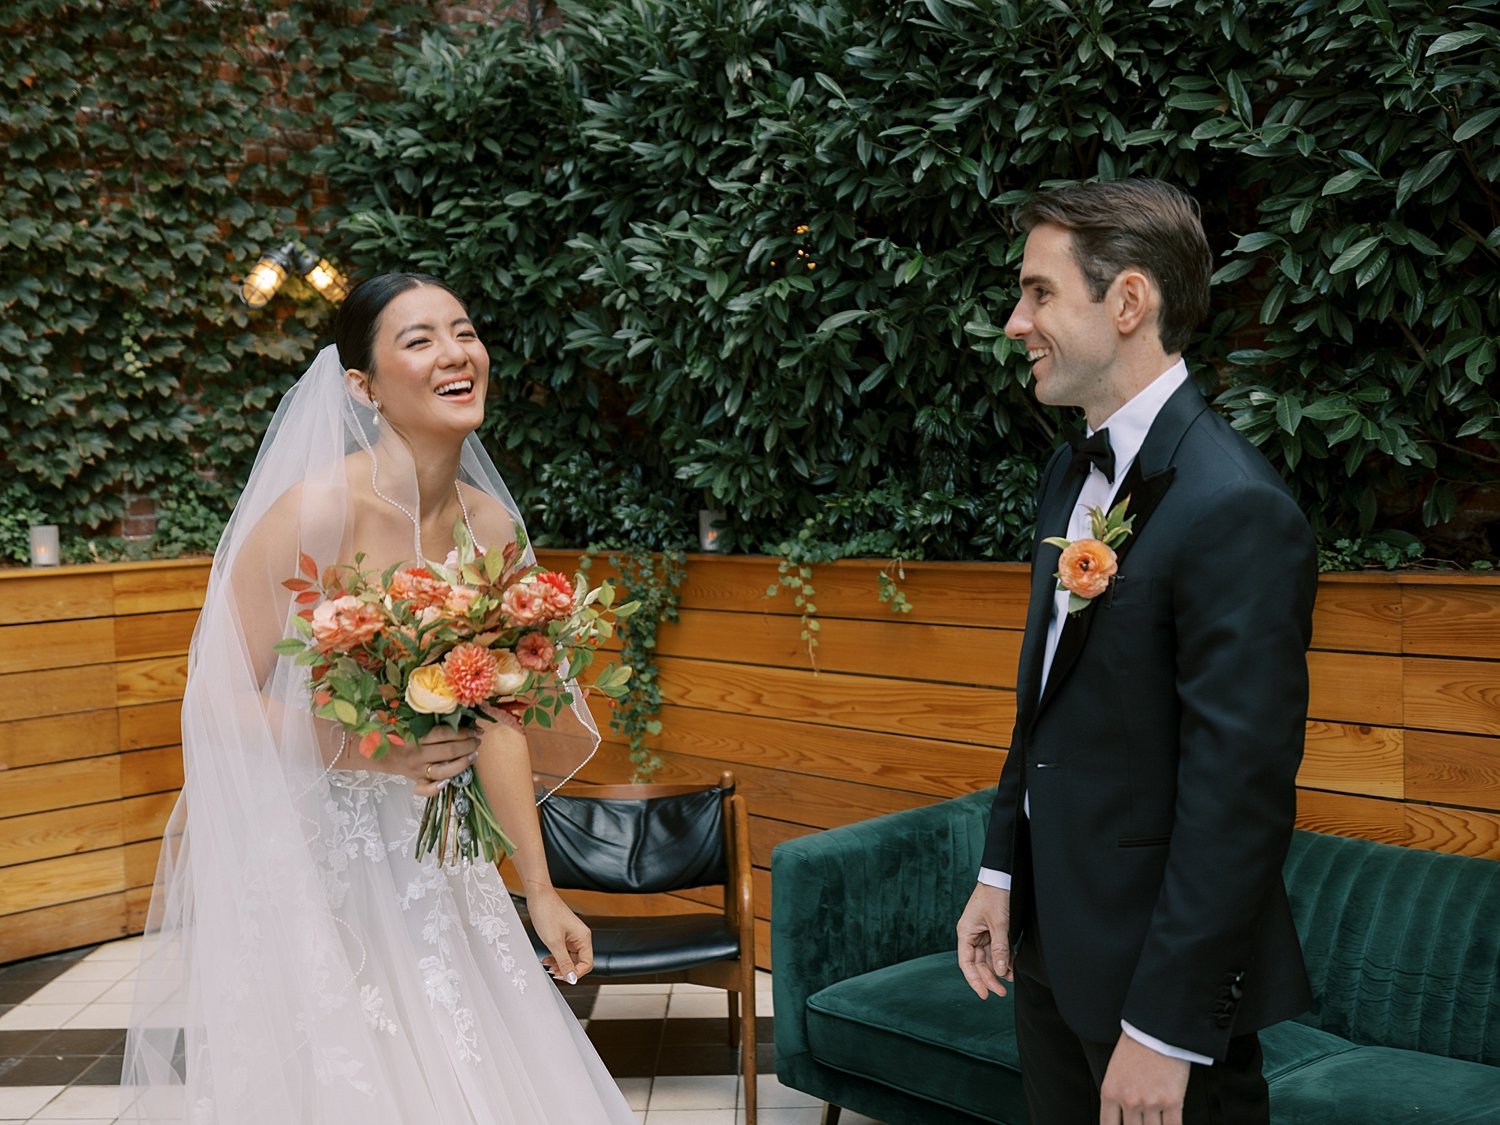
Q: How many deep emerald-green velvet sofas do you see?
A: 1